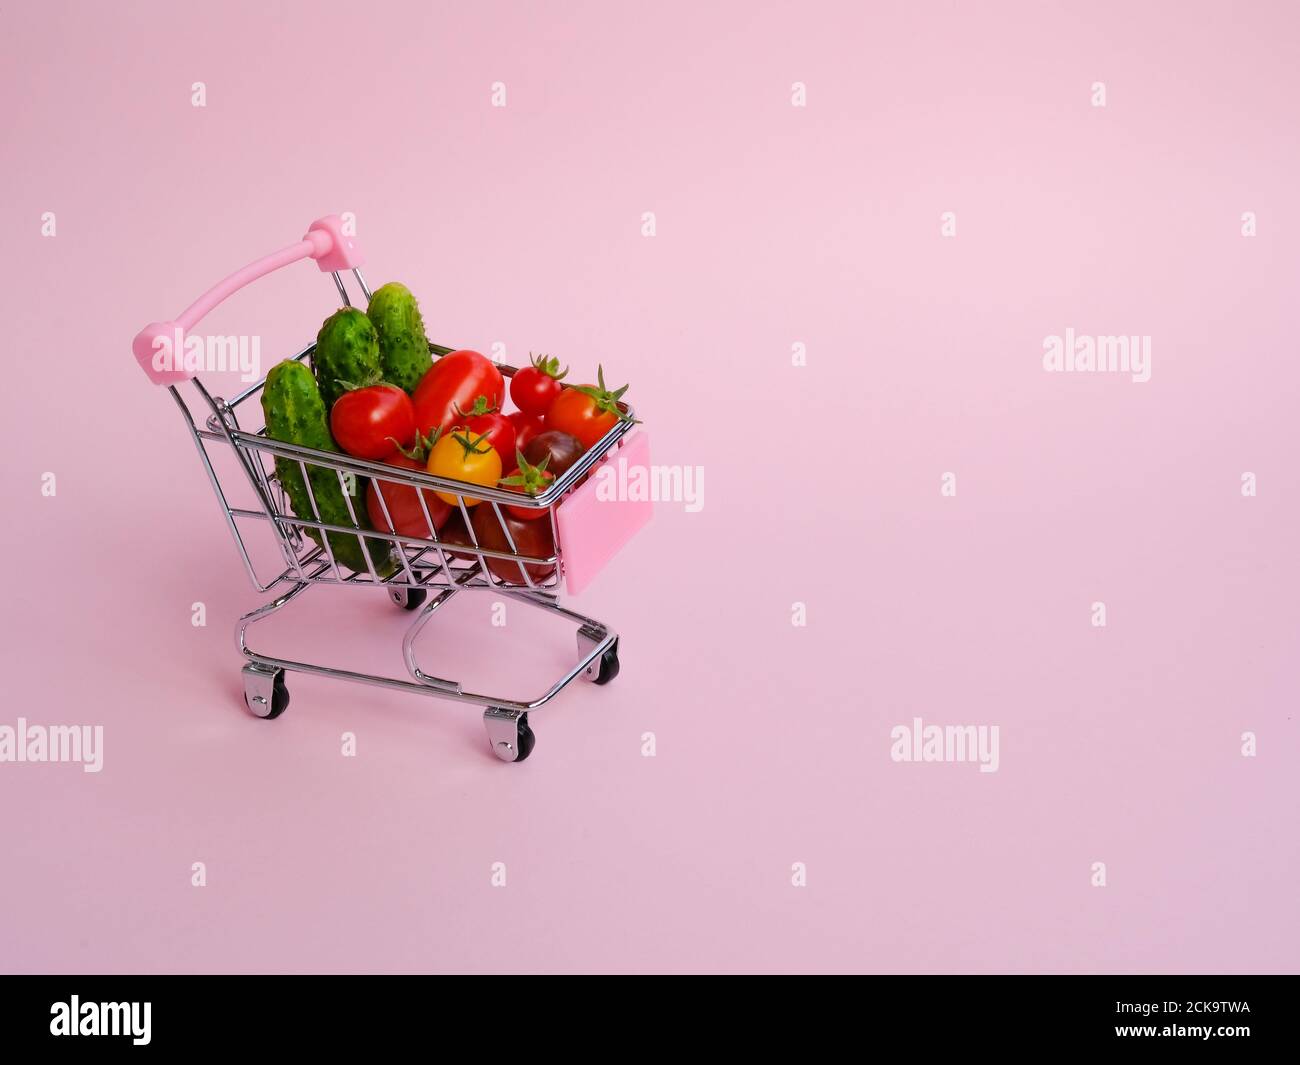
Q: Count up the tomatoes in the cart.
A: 12